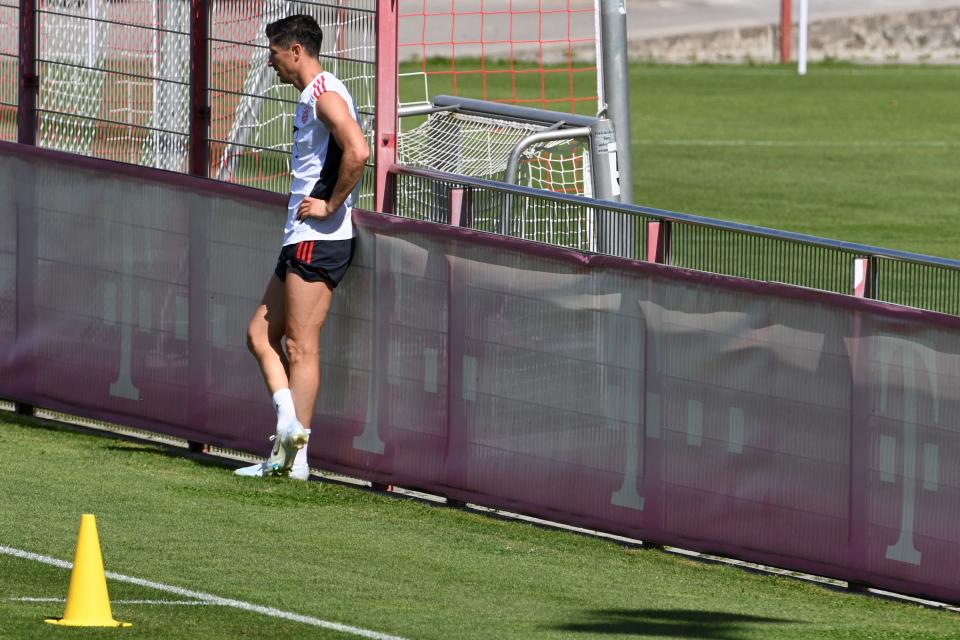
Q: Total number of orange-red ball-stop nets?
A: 1